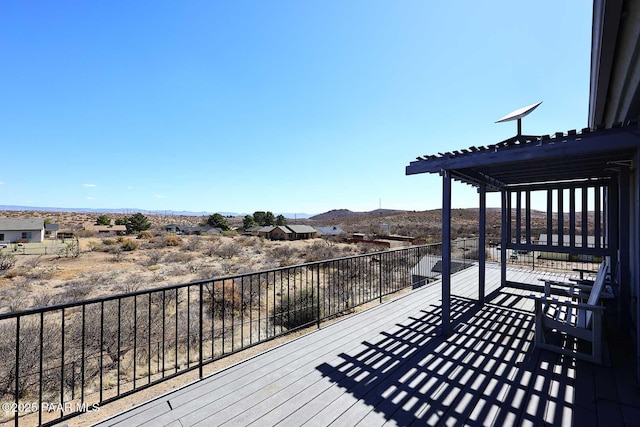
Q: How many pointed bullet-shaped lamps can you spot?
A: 0